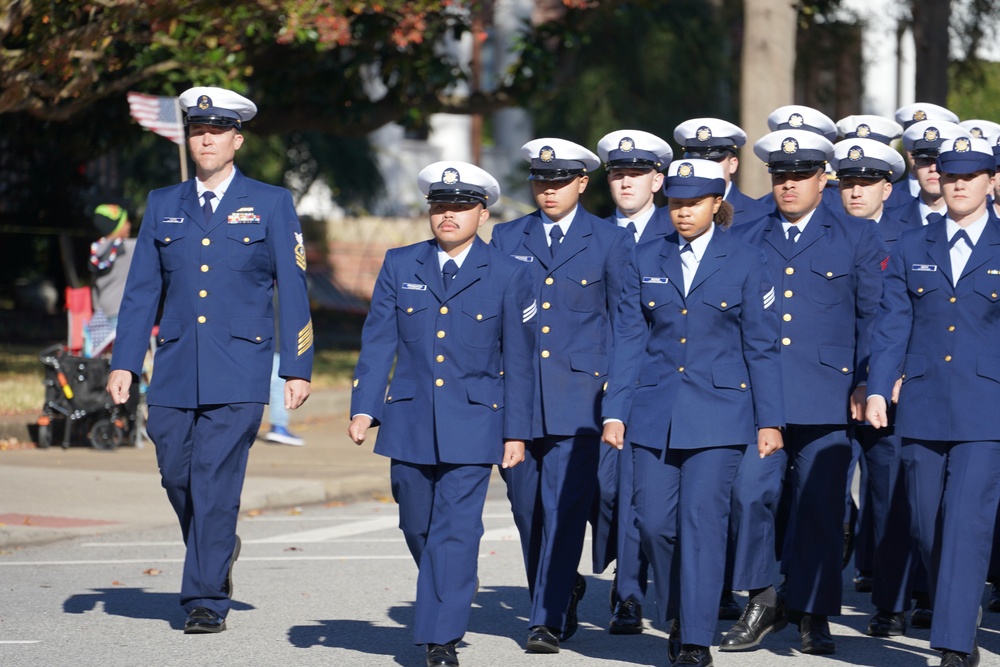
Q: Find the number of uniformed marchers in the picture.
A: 15